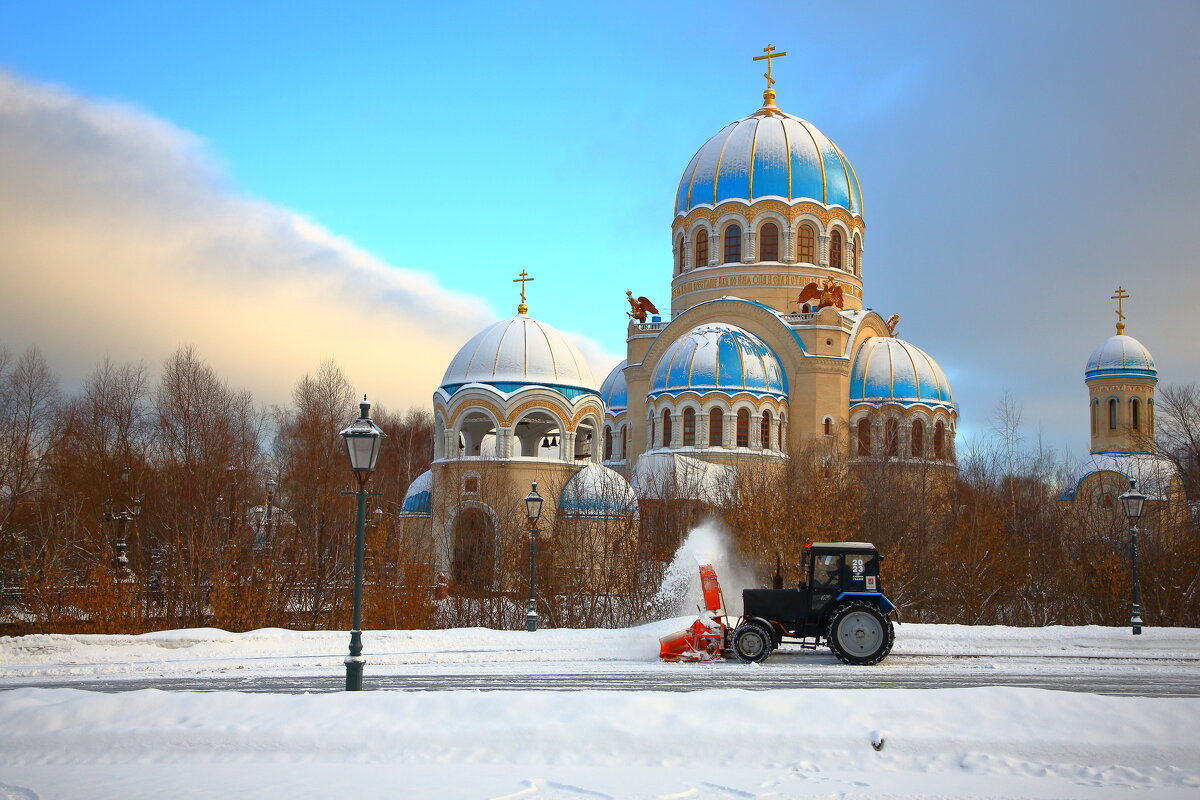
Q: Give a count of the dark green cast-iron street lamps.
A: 3